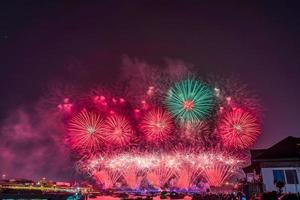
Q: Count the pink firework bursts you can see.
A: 4